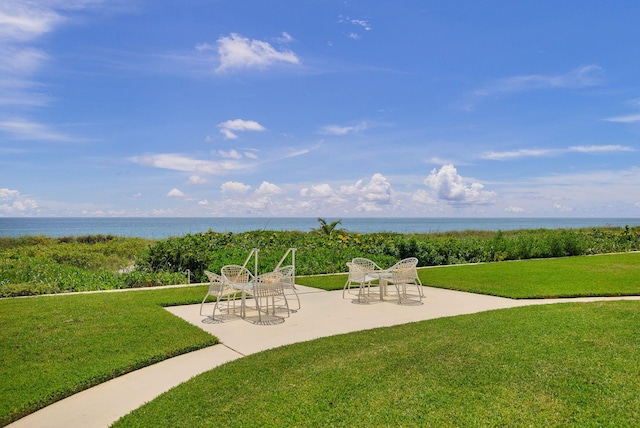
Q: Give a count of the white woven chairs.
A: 8